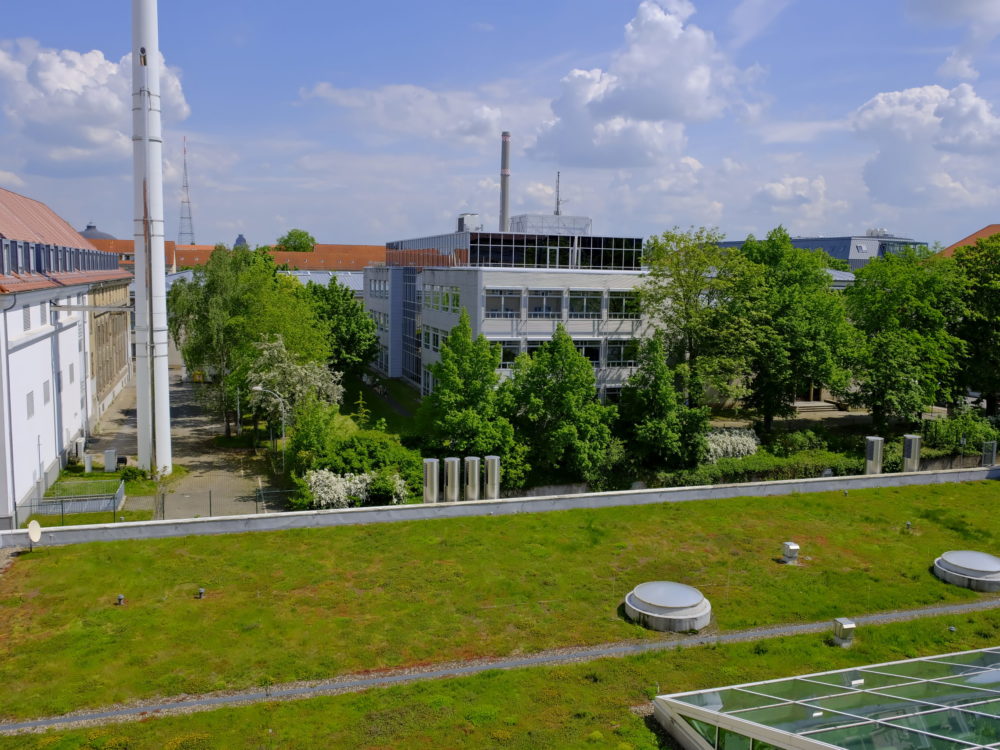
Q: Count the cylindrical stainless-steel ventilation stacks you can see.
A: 6